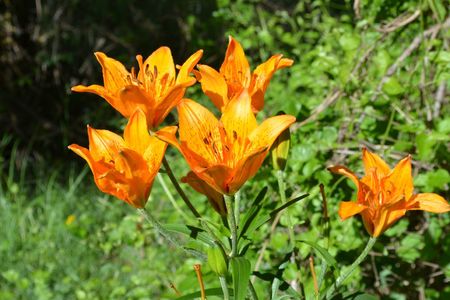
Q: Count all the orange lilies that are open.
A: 5